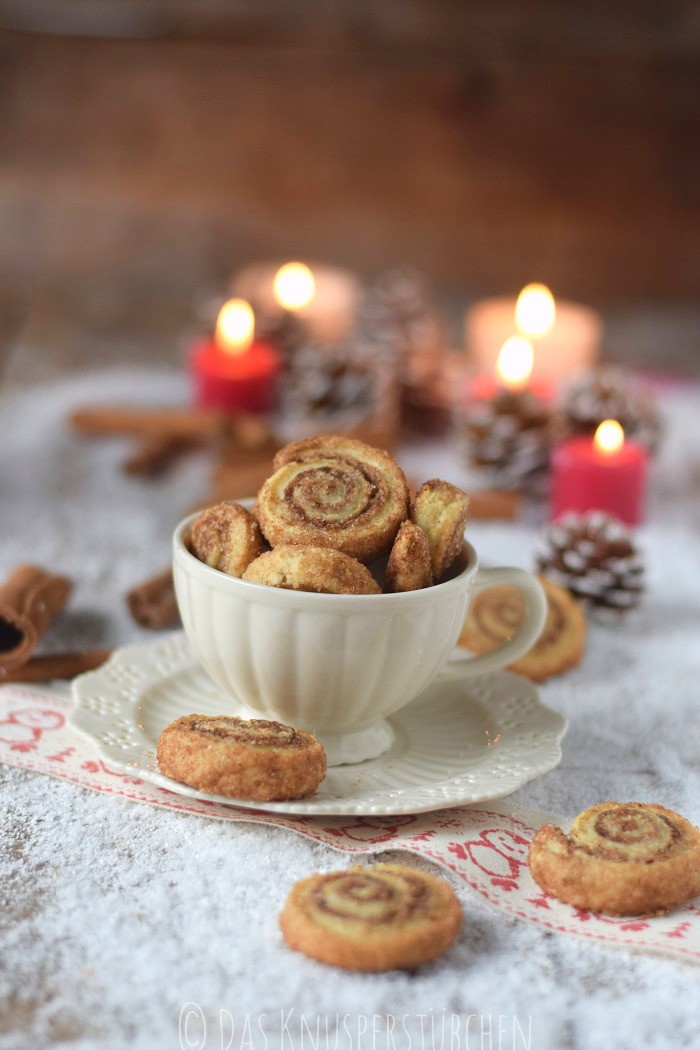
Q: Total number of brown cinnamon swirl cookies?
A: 9